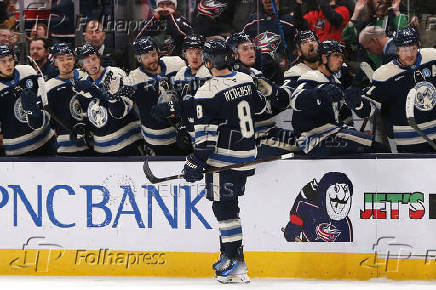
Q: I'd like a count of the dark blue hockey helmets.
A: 10